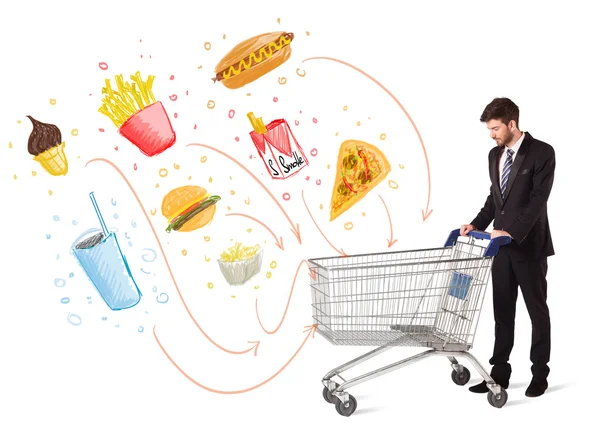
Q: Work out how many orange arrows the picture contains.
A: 8